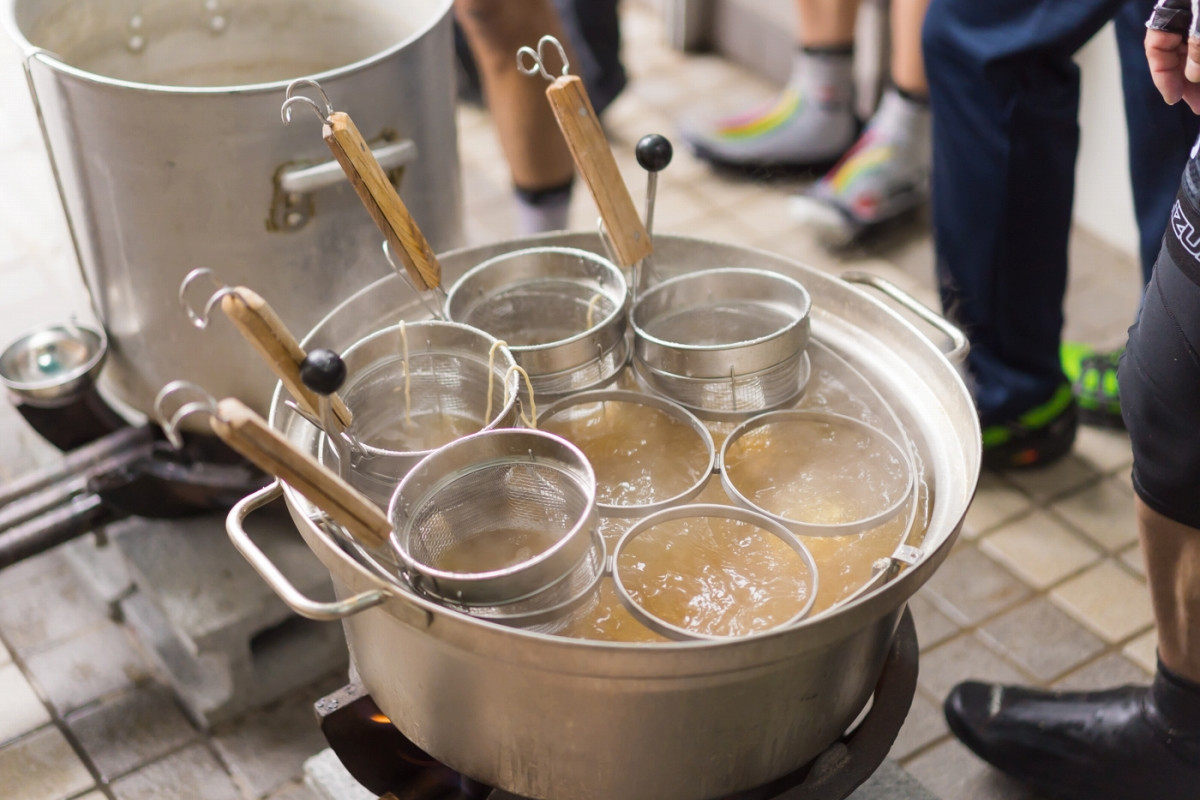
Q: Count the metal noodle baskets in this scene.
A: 4